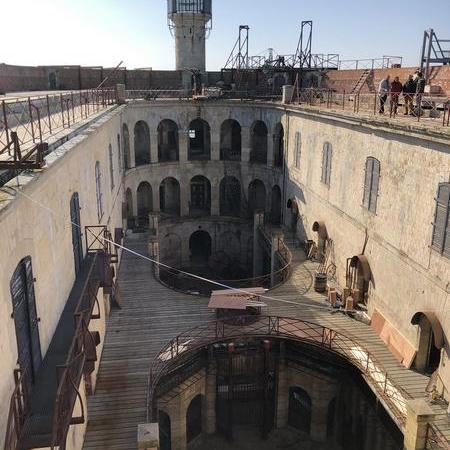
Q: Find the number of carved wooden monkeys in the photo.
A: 0